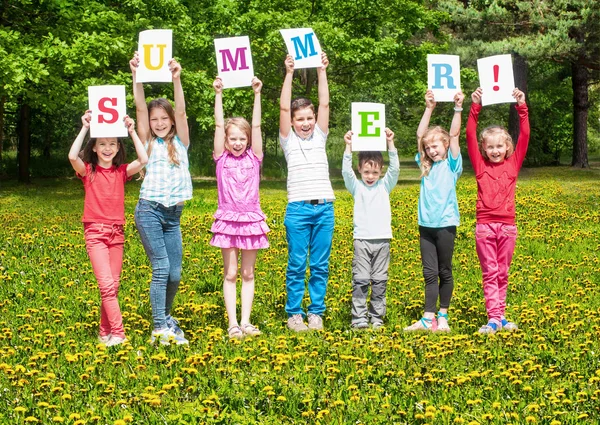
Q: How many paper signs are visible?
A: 7